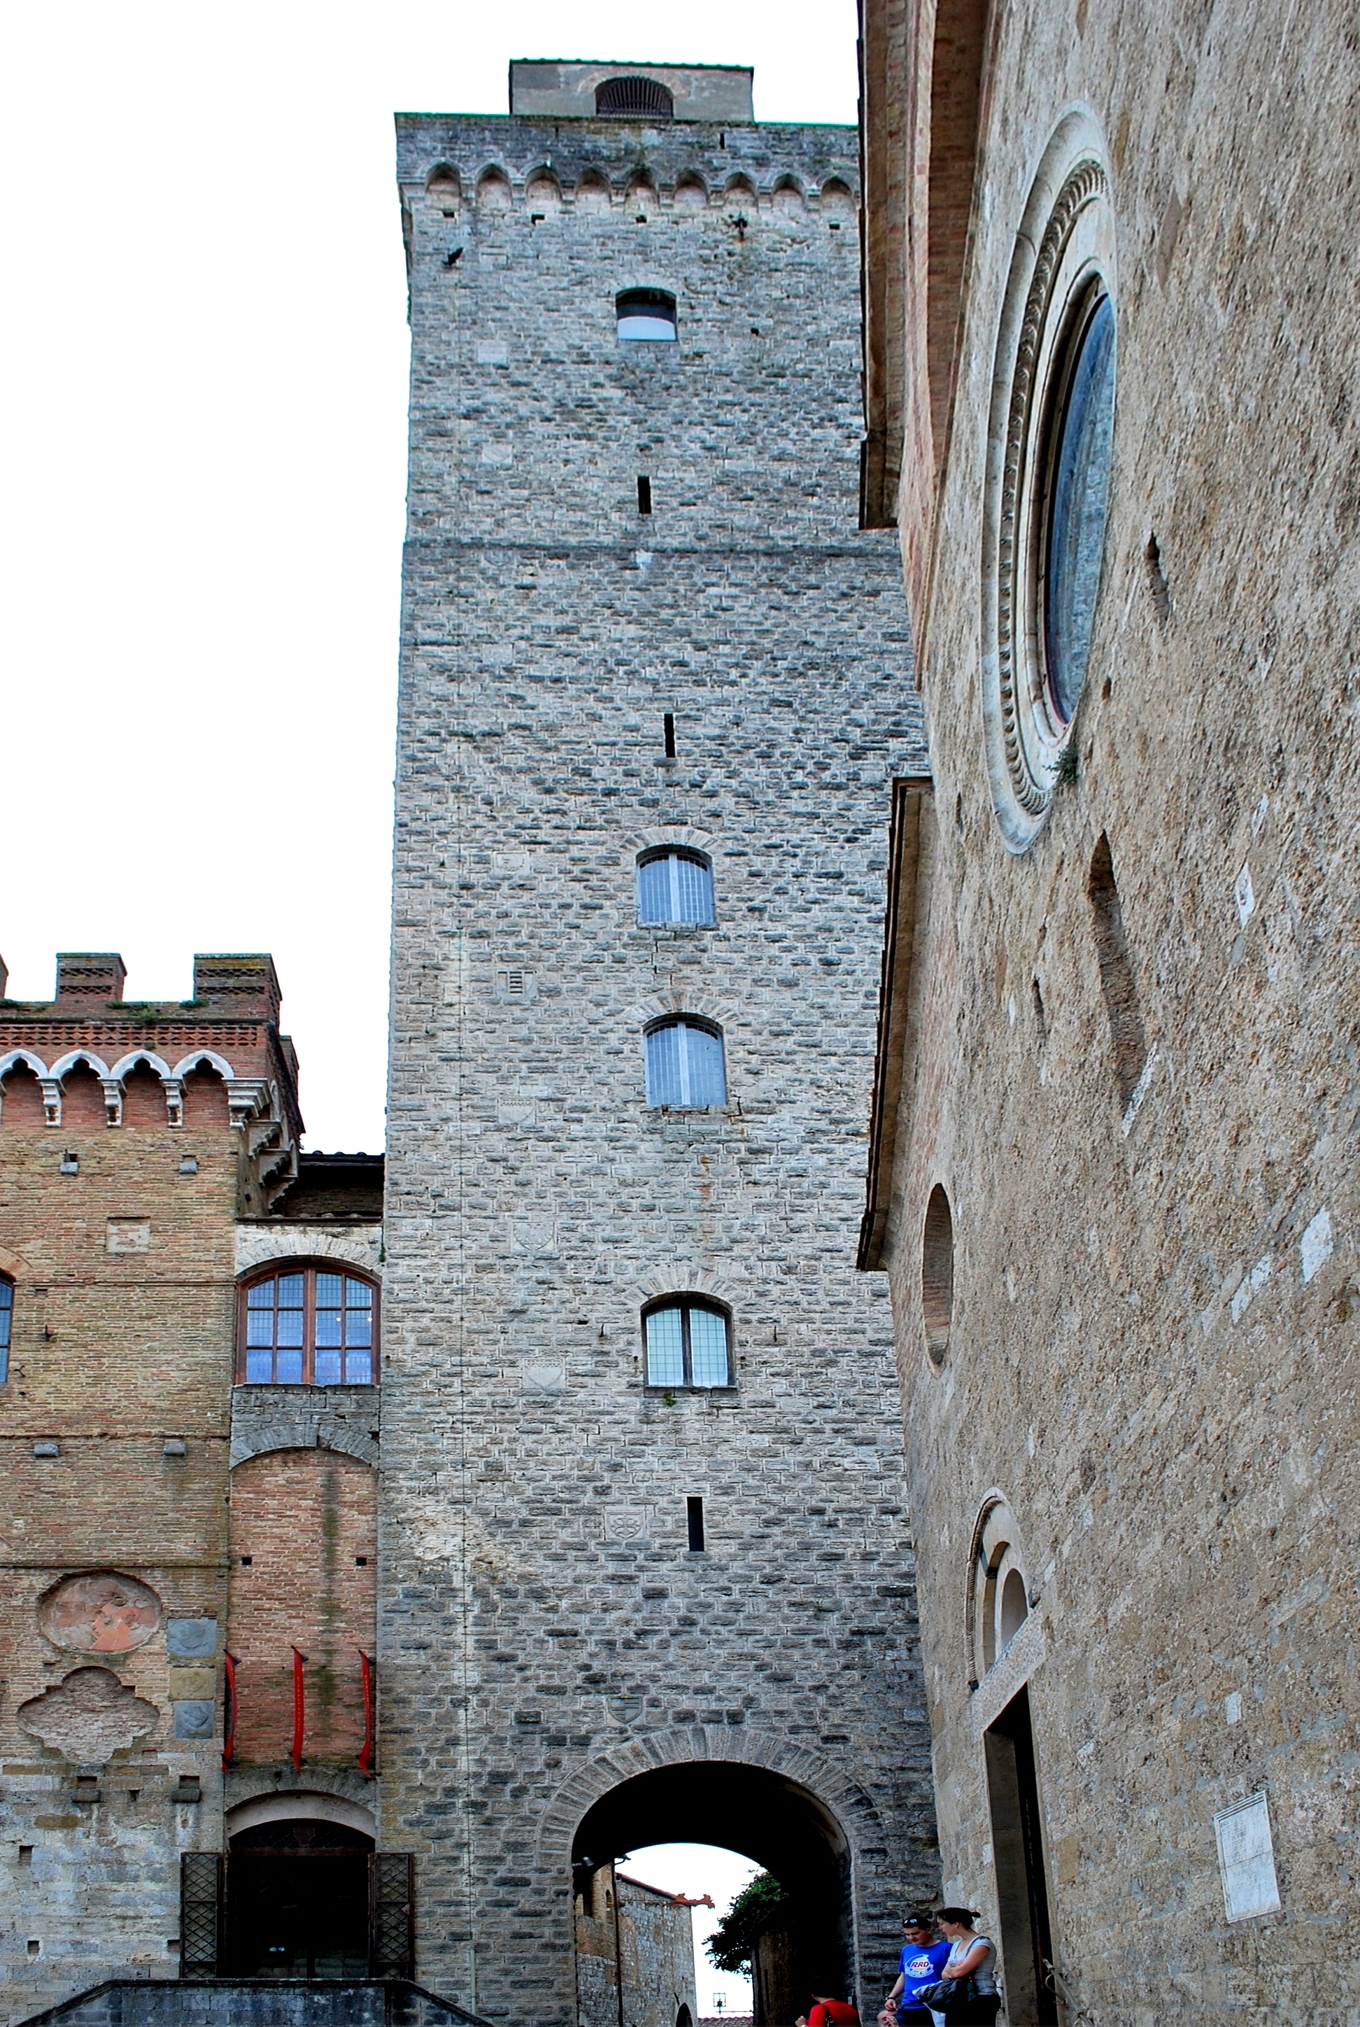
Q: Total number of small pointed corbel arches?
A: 13